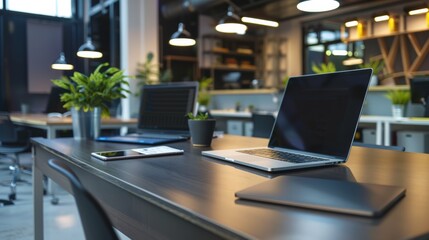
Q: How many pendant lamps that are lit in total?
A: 5